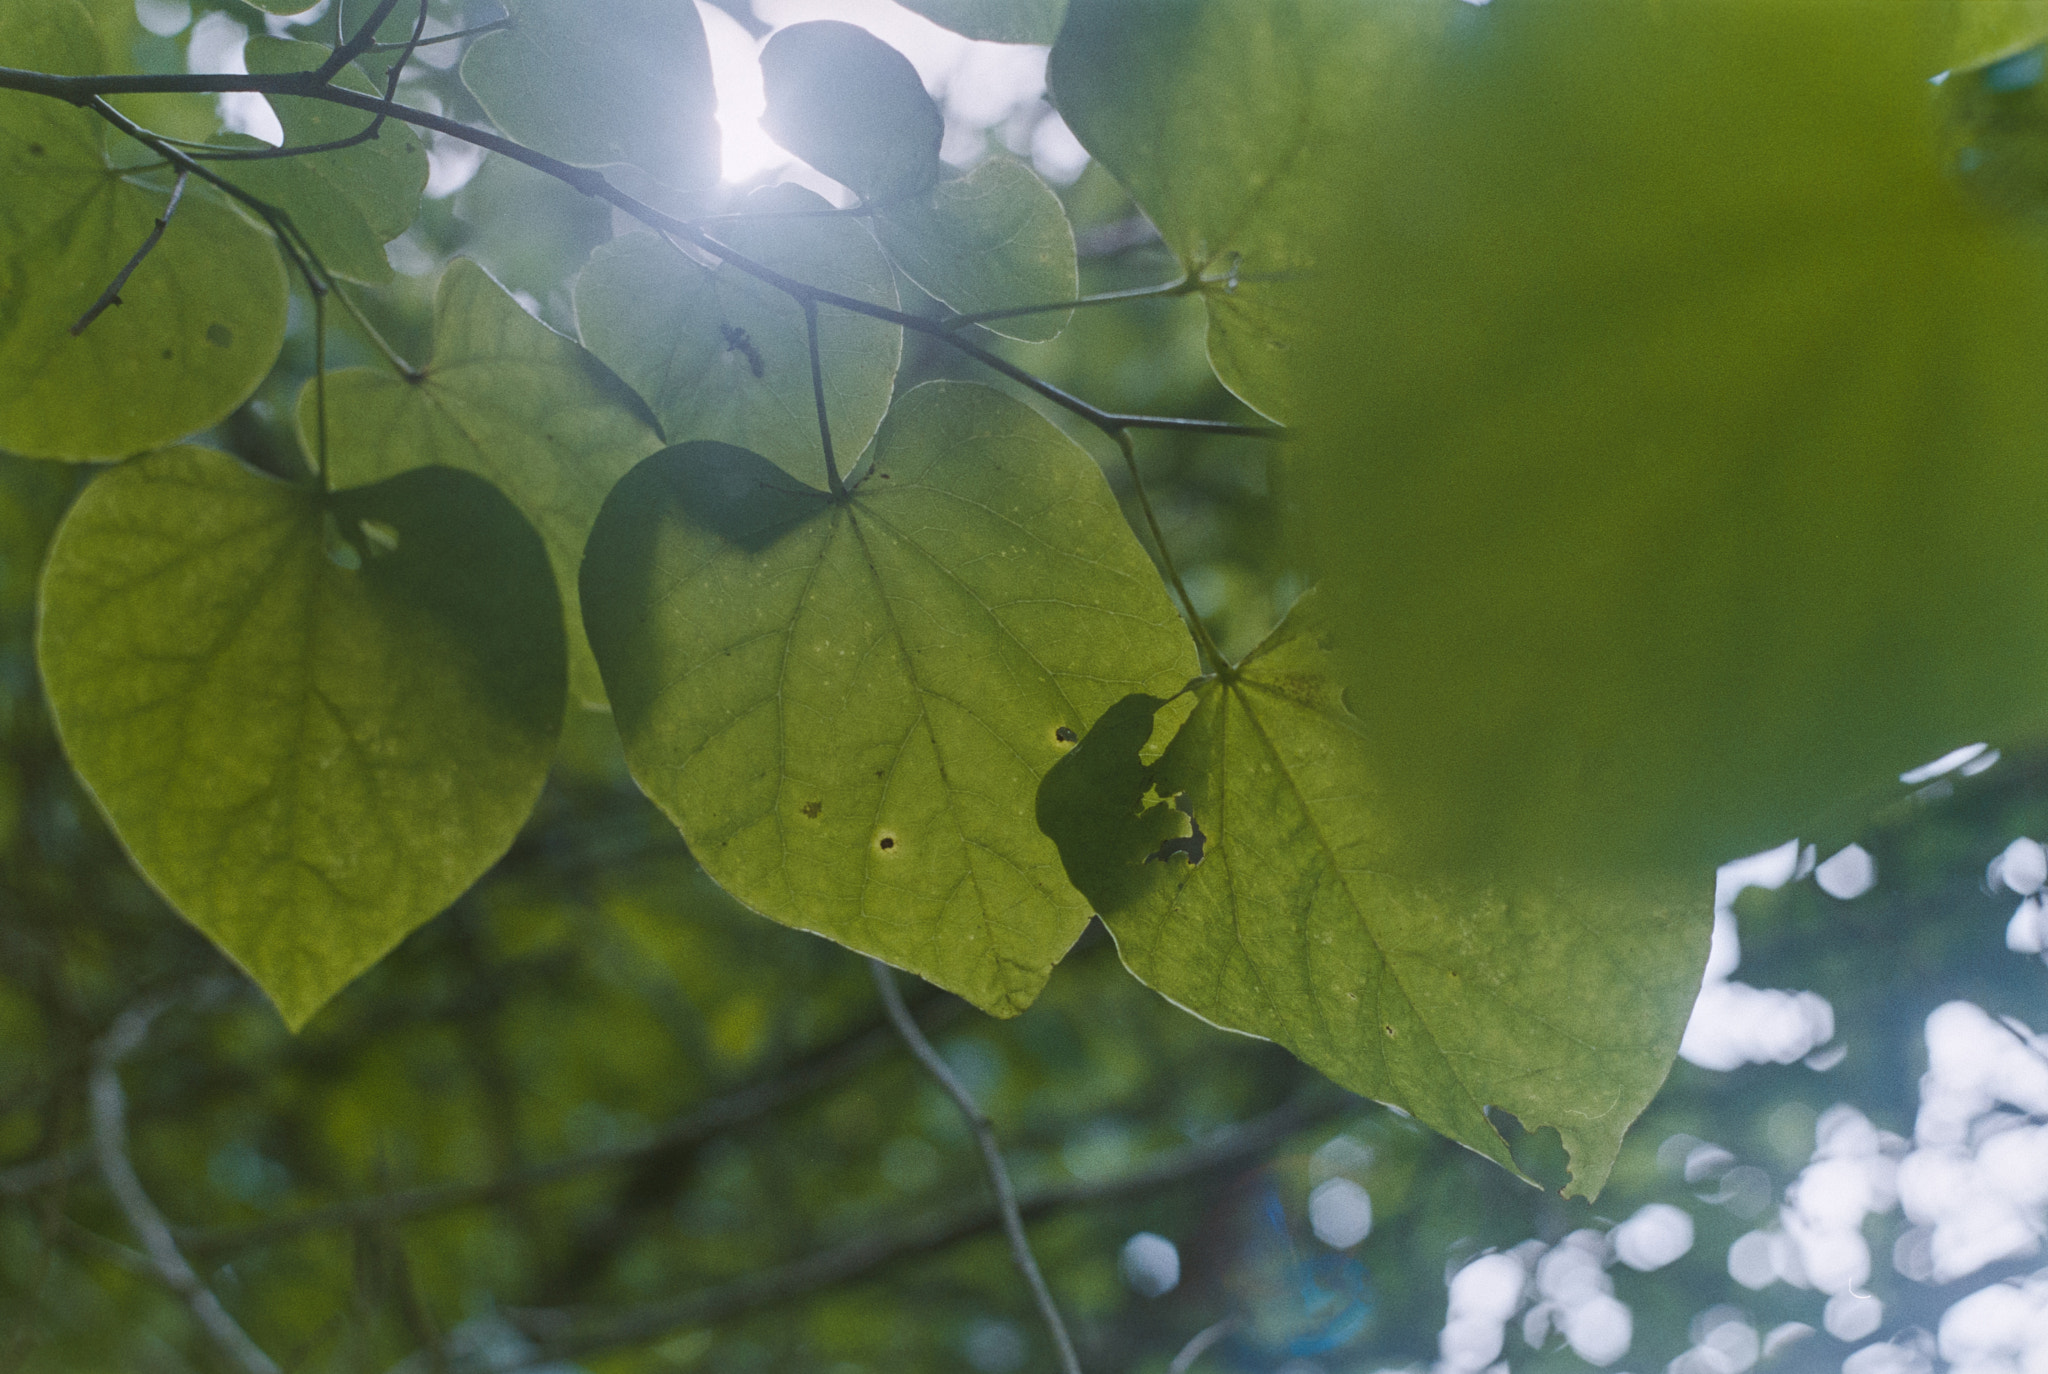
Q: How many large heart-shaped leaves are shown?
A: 3